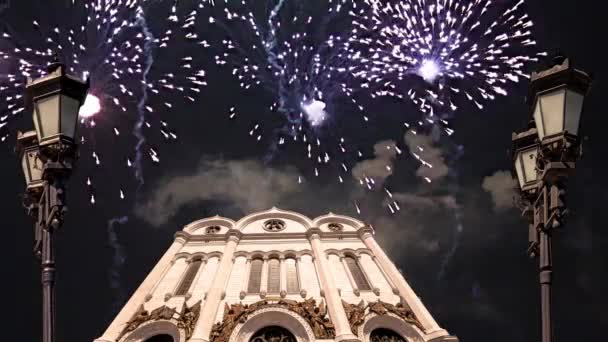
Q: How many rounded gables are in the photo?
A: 3